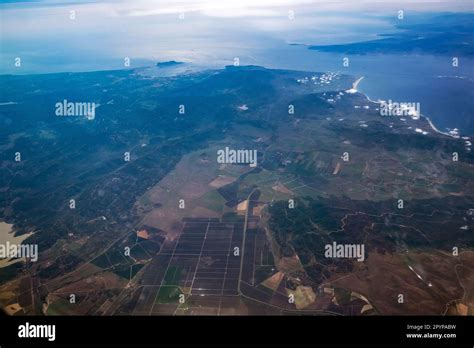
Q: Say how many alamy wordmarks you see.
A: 6